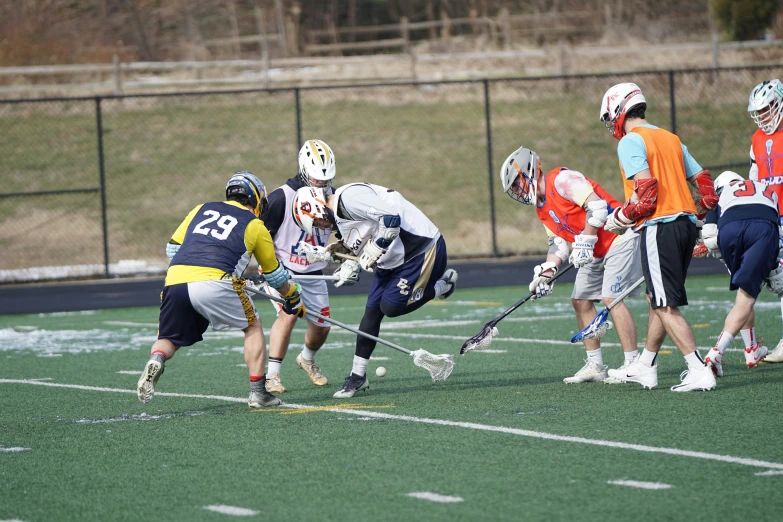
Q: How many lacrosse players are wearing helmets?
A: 7